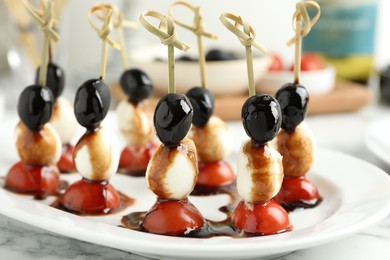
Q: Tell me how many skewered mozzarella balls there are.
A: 8